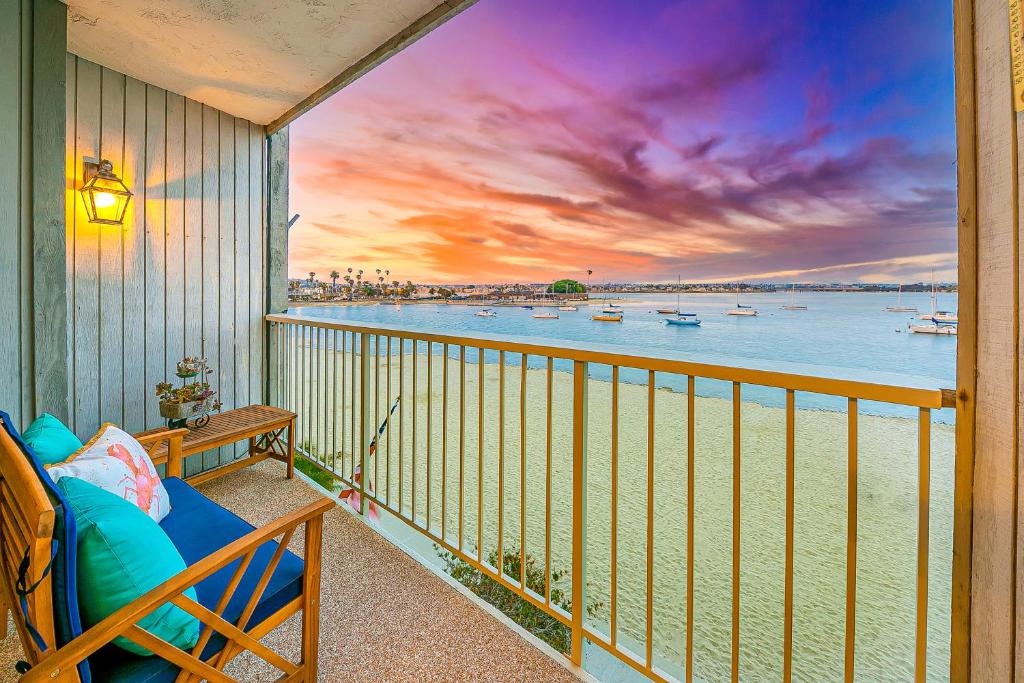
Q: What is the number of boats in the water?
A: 13